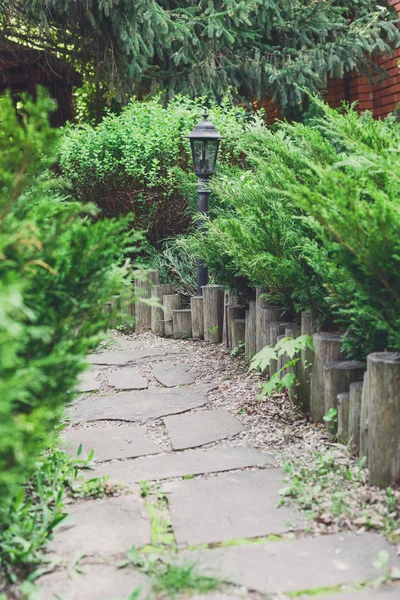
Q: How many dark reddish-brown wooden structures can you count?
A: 1